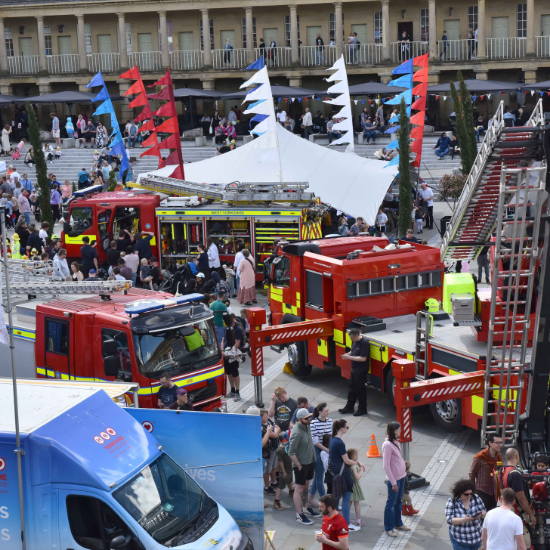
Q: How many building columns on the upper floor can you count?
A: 13